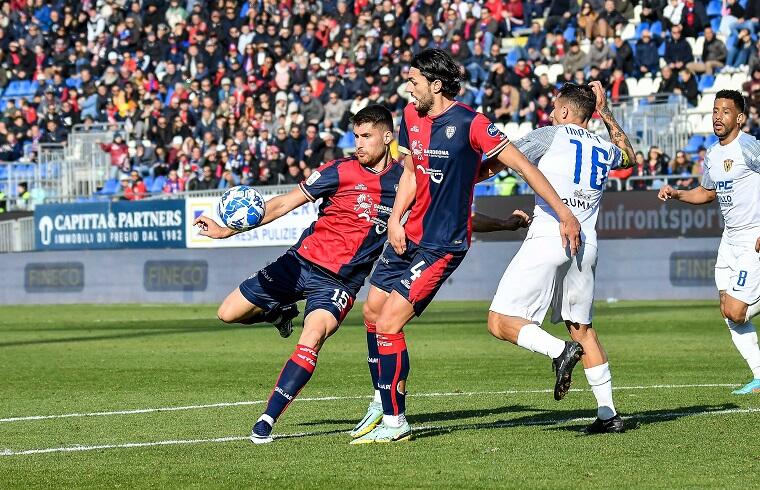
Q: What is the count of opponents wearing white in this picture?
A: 2